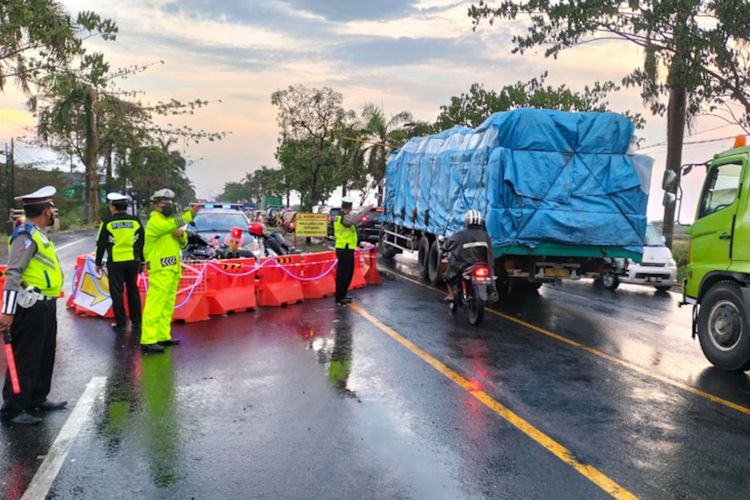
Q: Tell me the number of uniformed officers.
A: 4